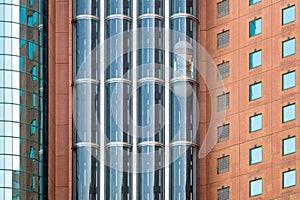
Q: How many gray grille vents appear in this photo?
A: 7